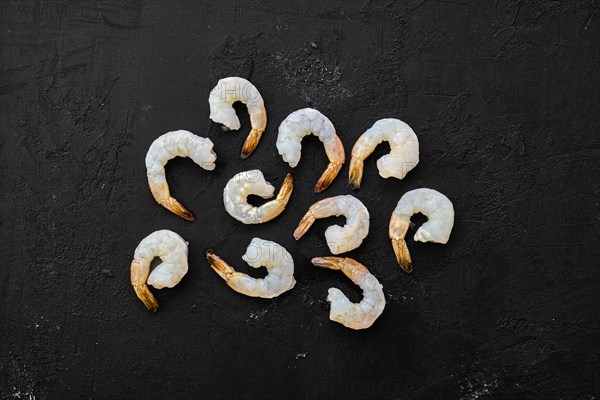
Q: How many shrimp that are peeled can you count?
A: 10